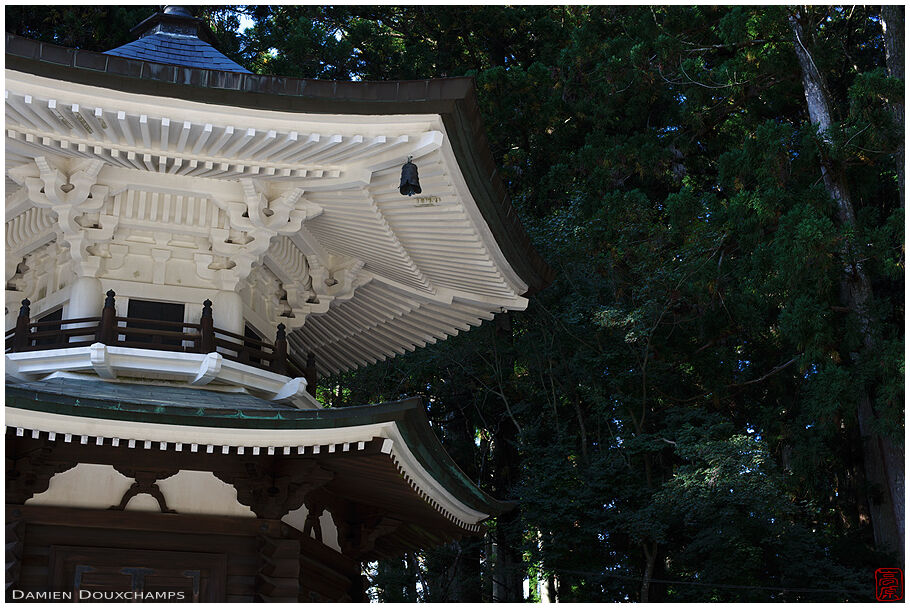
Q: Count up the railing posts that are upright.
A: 5